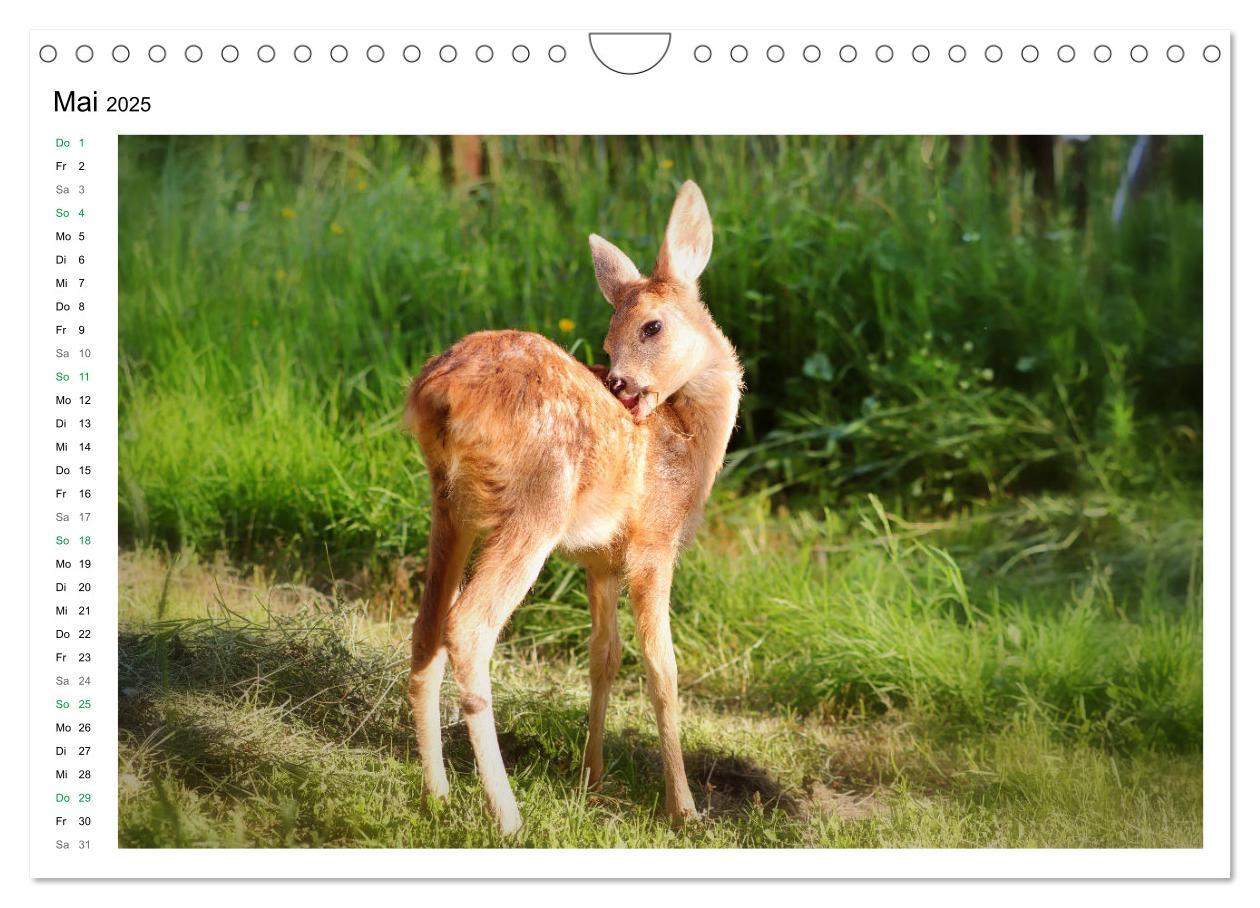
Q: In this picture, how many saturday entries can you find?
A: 5